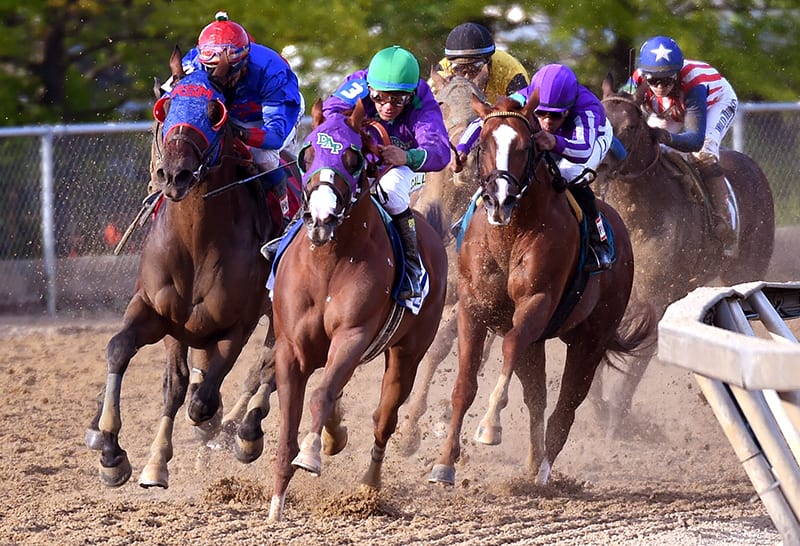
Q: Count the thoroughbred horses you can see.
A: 5